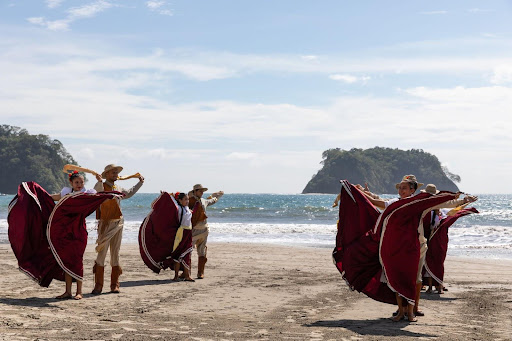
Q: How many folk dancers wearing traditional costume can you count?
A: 8